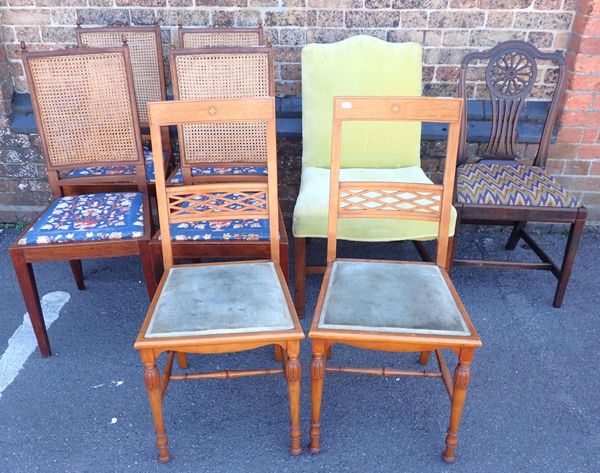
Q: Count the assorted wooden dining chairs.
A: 8